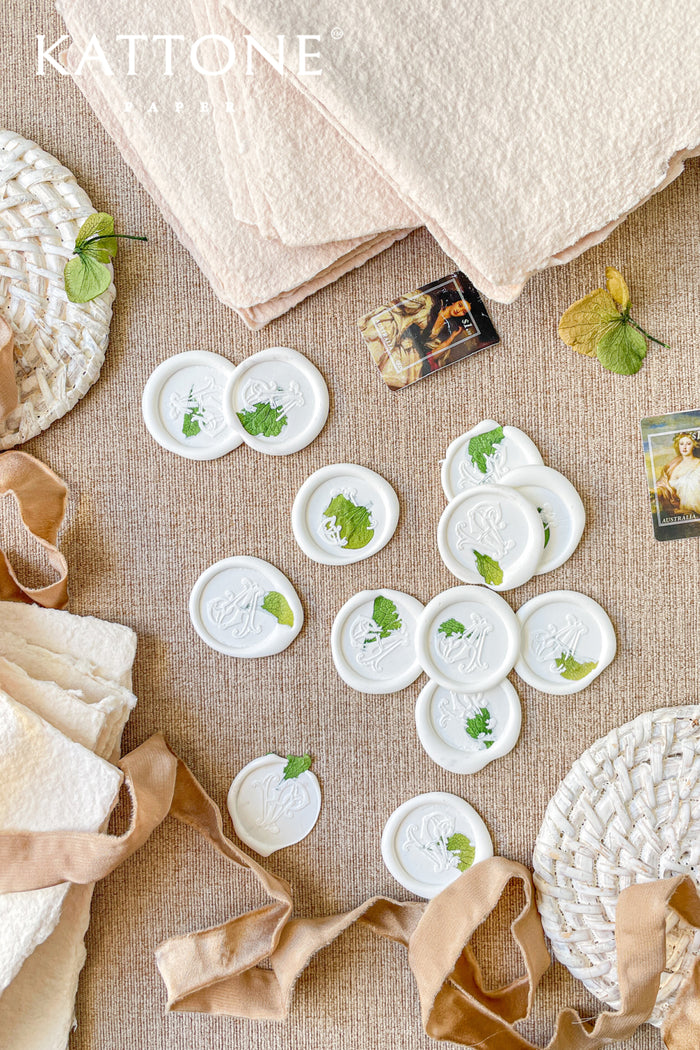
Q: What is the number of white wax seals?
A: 13